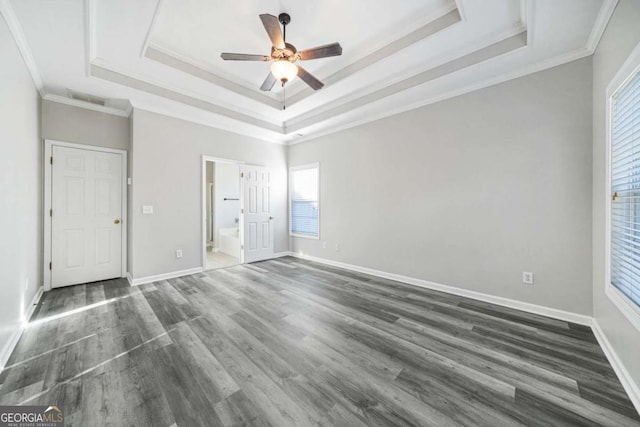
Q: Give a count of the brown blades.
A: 5